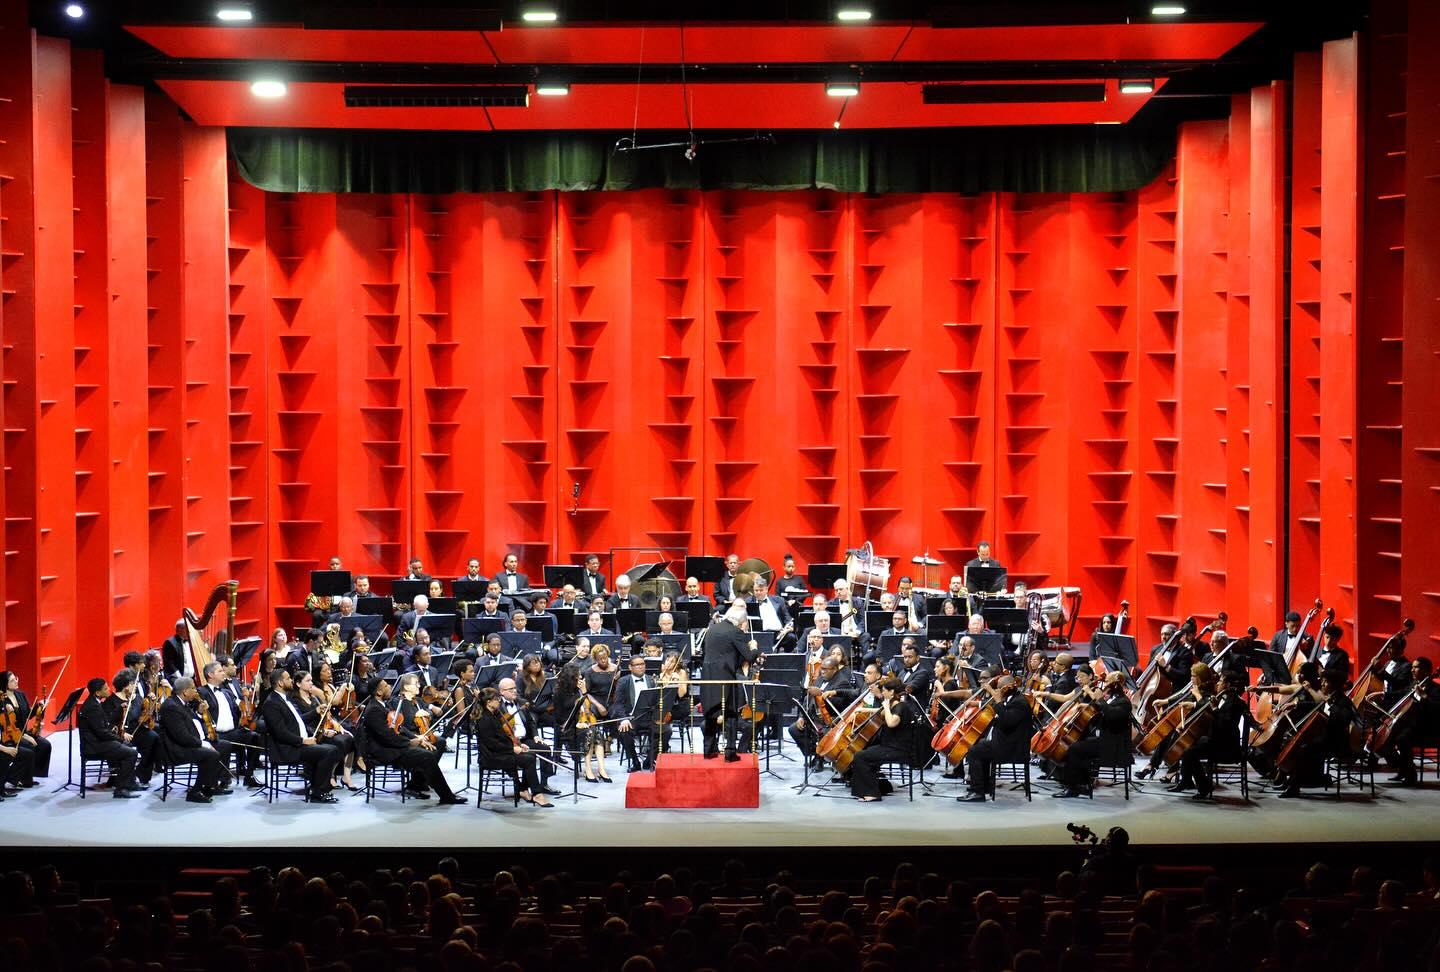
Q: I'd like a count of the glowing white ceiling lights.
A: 9